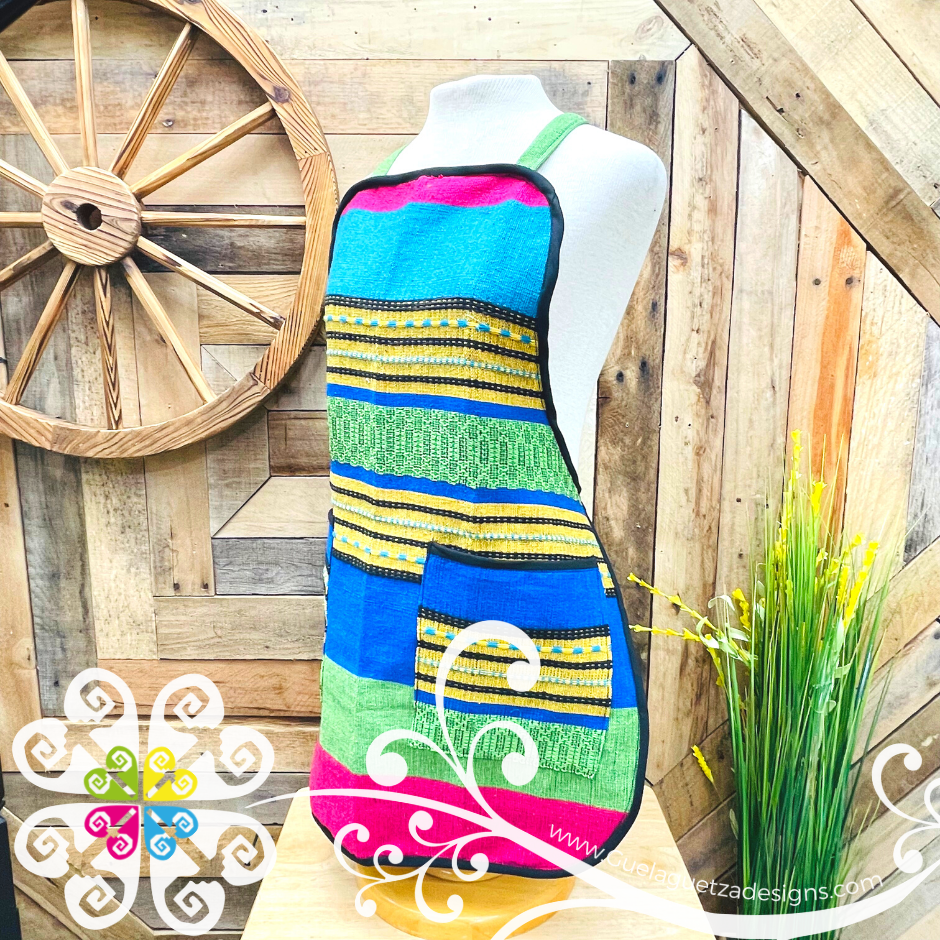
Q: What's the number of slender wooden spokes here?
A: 12